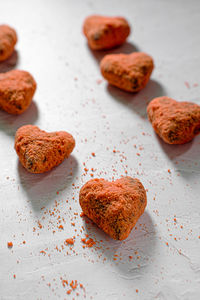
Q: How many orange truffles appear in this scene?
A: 7